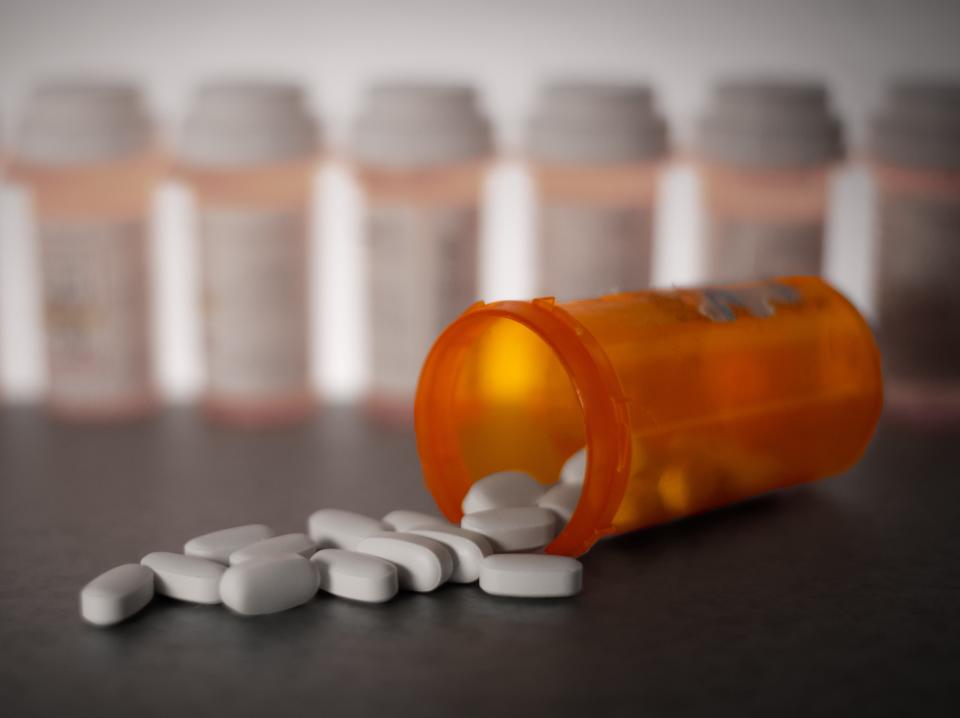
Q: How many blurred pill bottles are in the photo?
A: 6